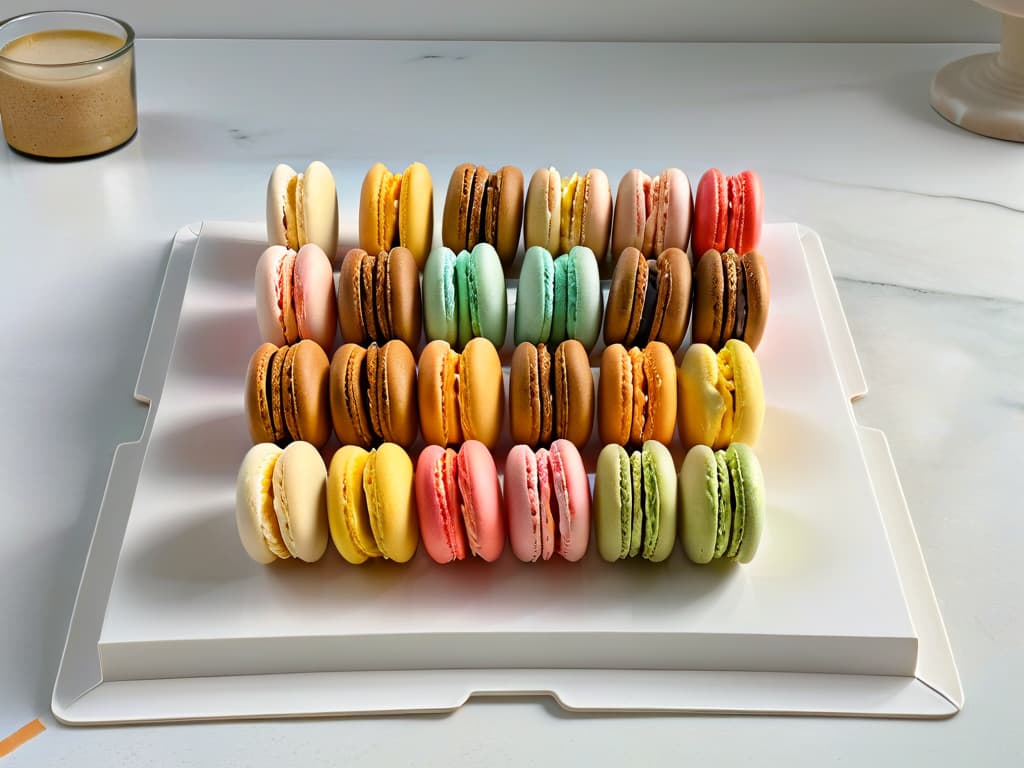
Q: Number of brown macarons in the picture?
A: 7